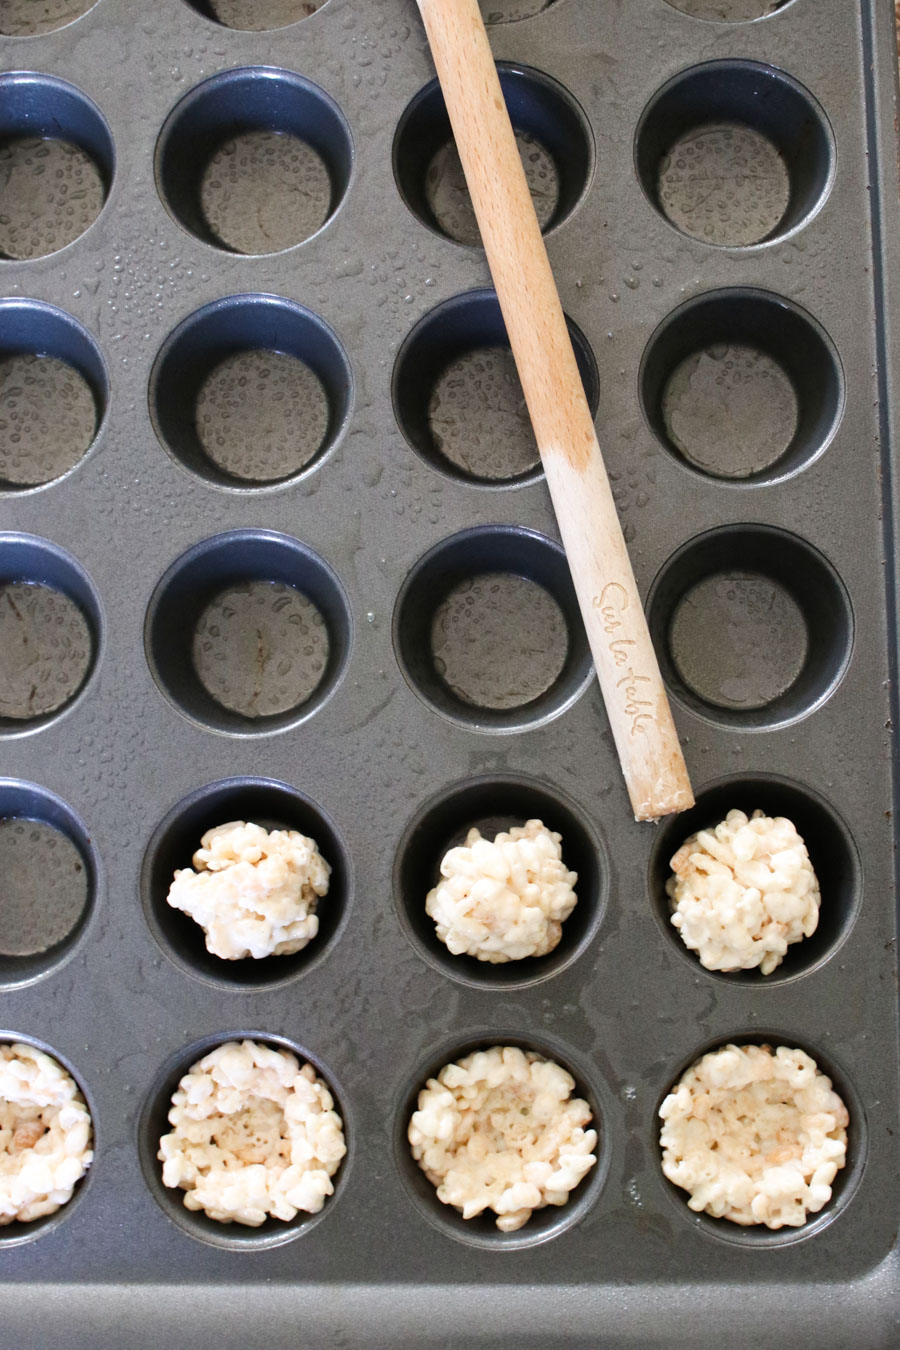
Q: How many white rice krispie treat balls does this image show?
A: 3